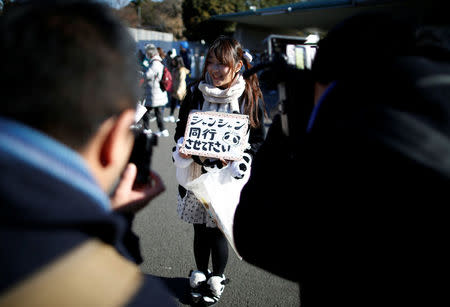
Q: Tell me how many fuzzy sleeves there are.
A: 2